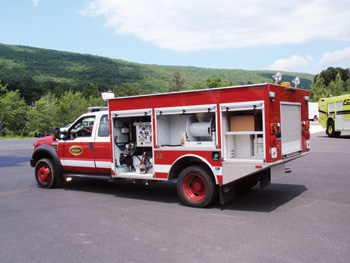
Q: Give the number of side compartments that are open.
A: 3